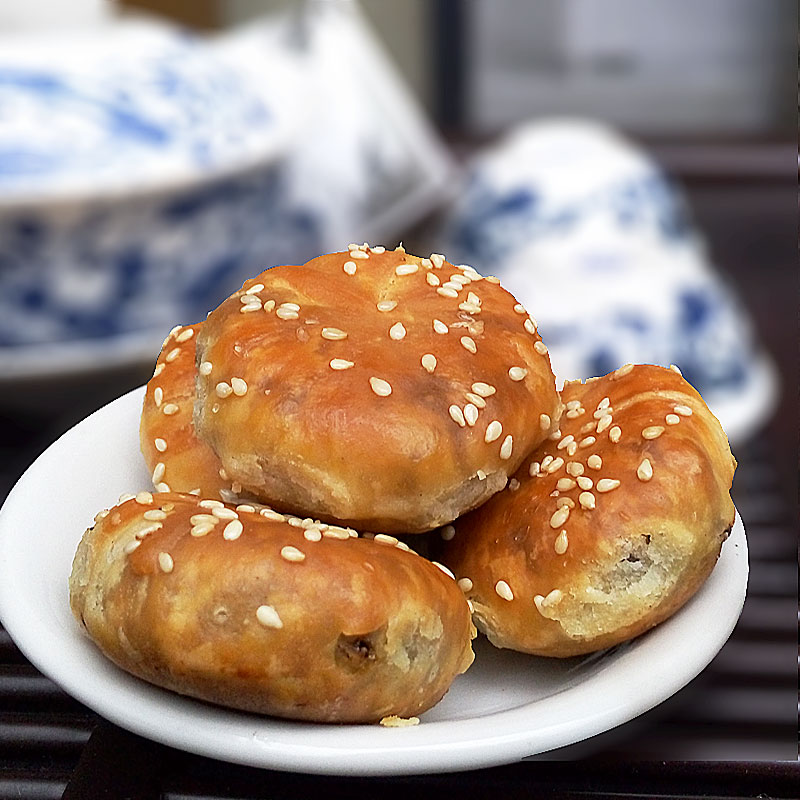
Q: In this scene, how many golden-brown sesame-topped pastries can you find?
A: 4